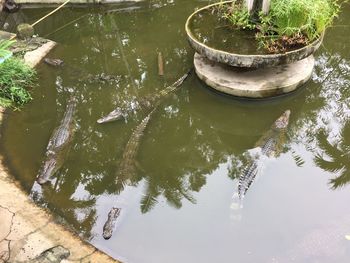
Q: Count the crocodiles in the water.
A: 5